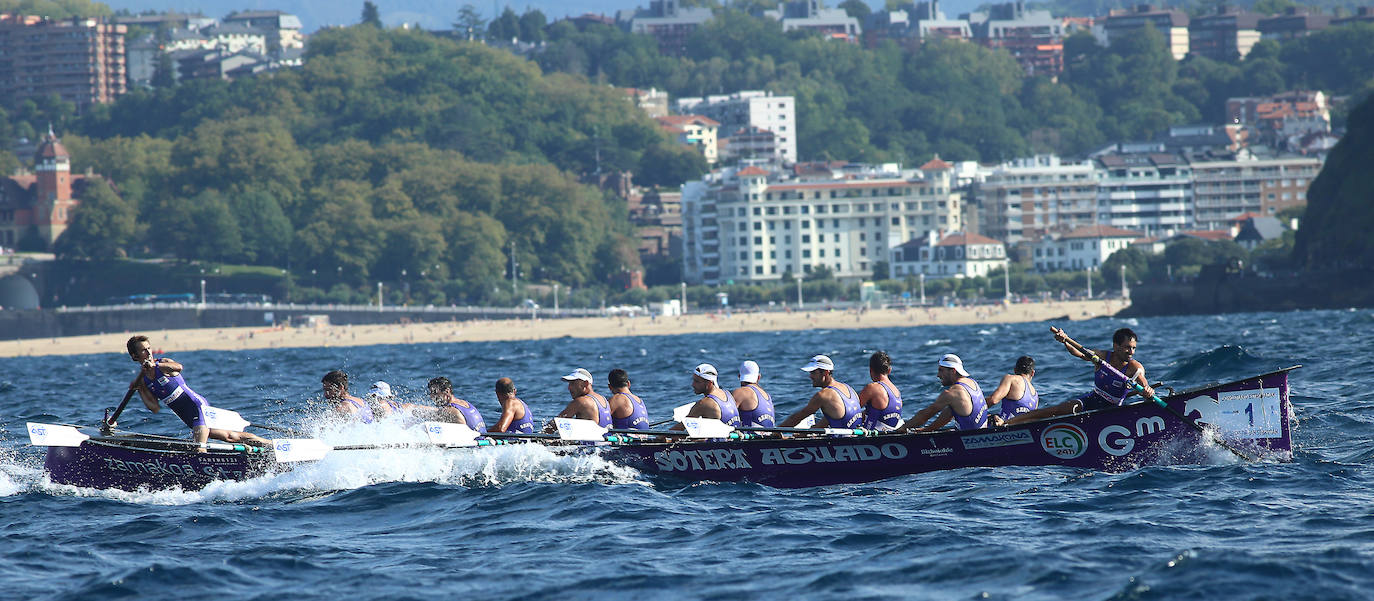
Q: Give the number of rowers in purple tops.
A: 14